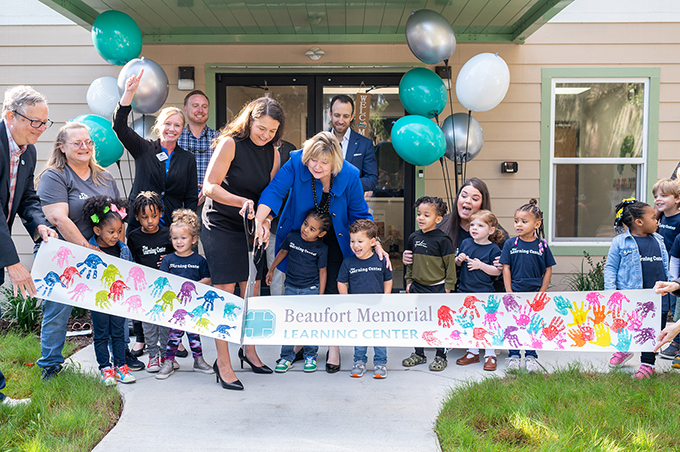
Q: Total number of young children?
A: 10